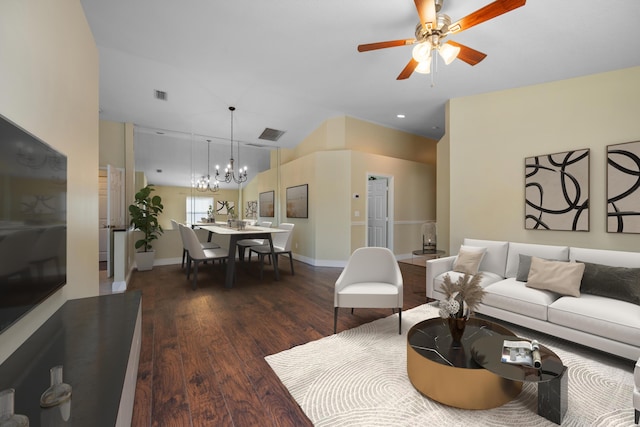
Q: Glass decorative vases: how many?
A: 2